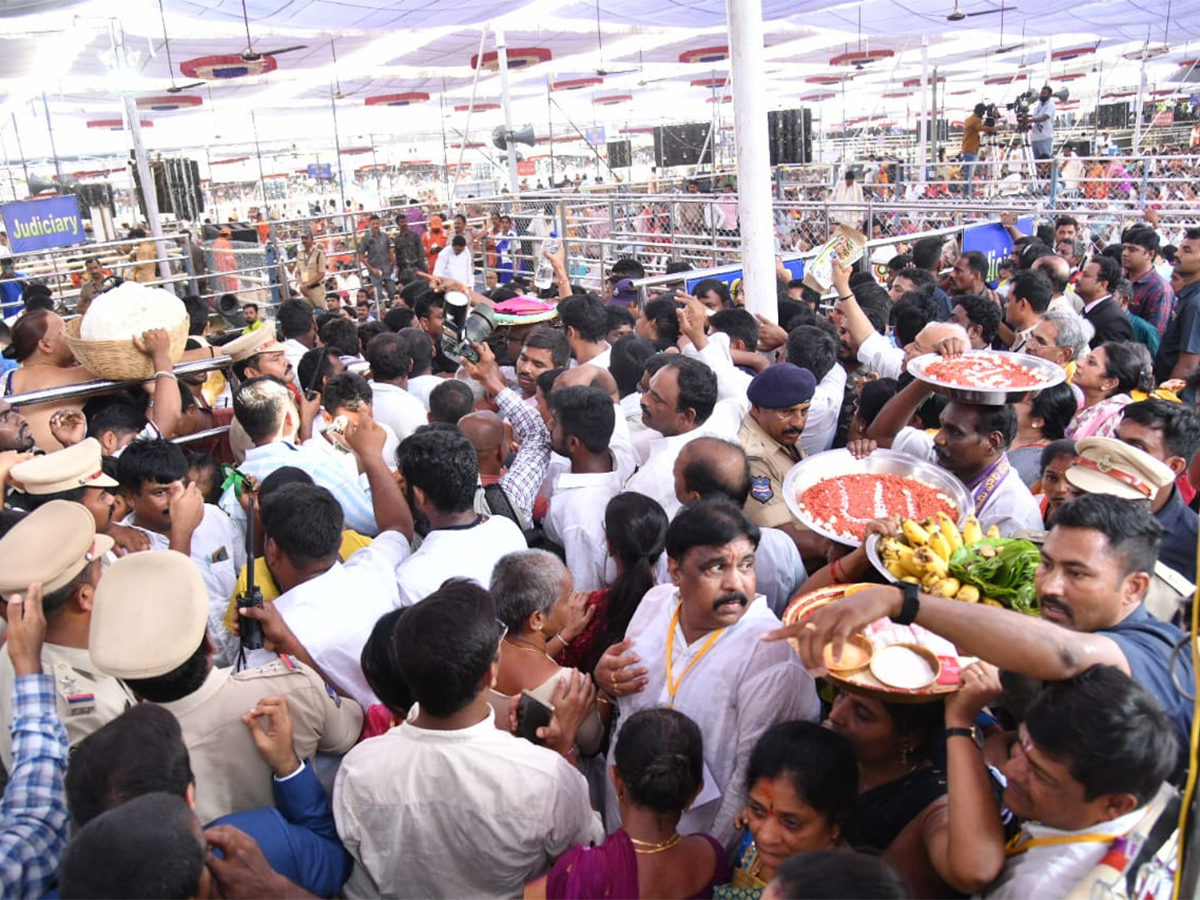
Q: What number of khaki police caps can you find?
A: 5